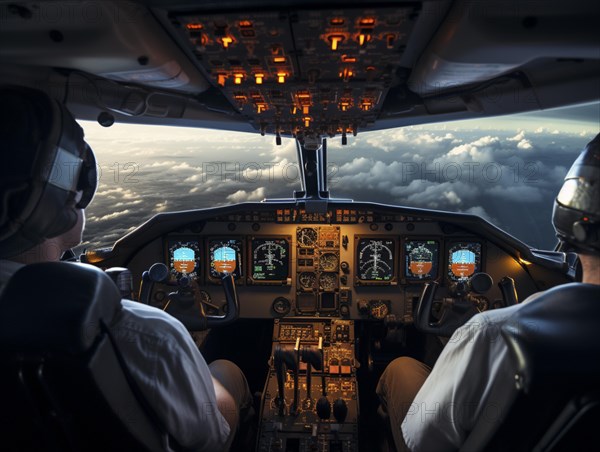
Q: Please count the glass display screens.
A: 6